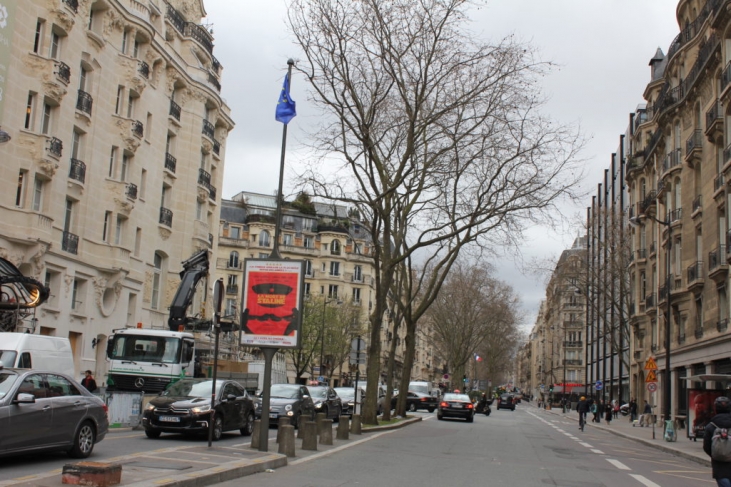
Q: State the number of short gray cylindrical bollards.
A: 9